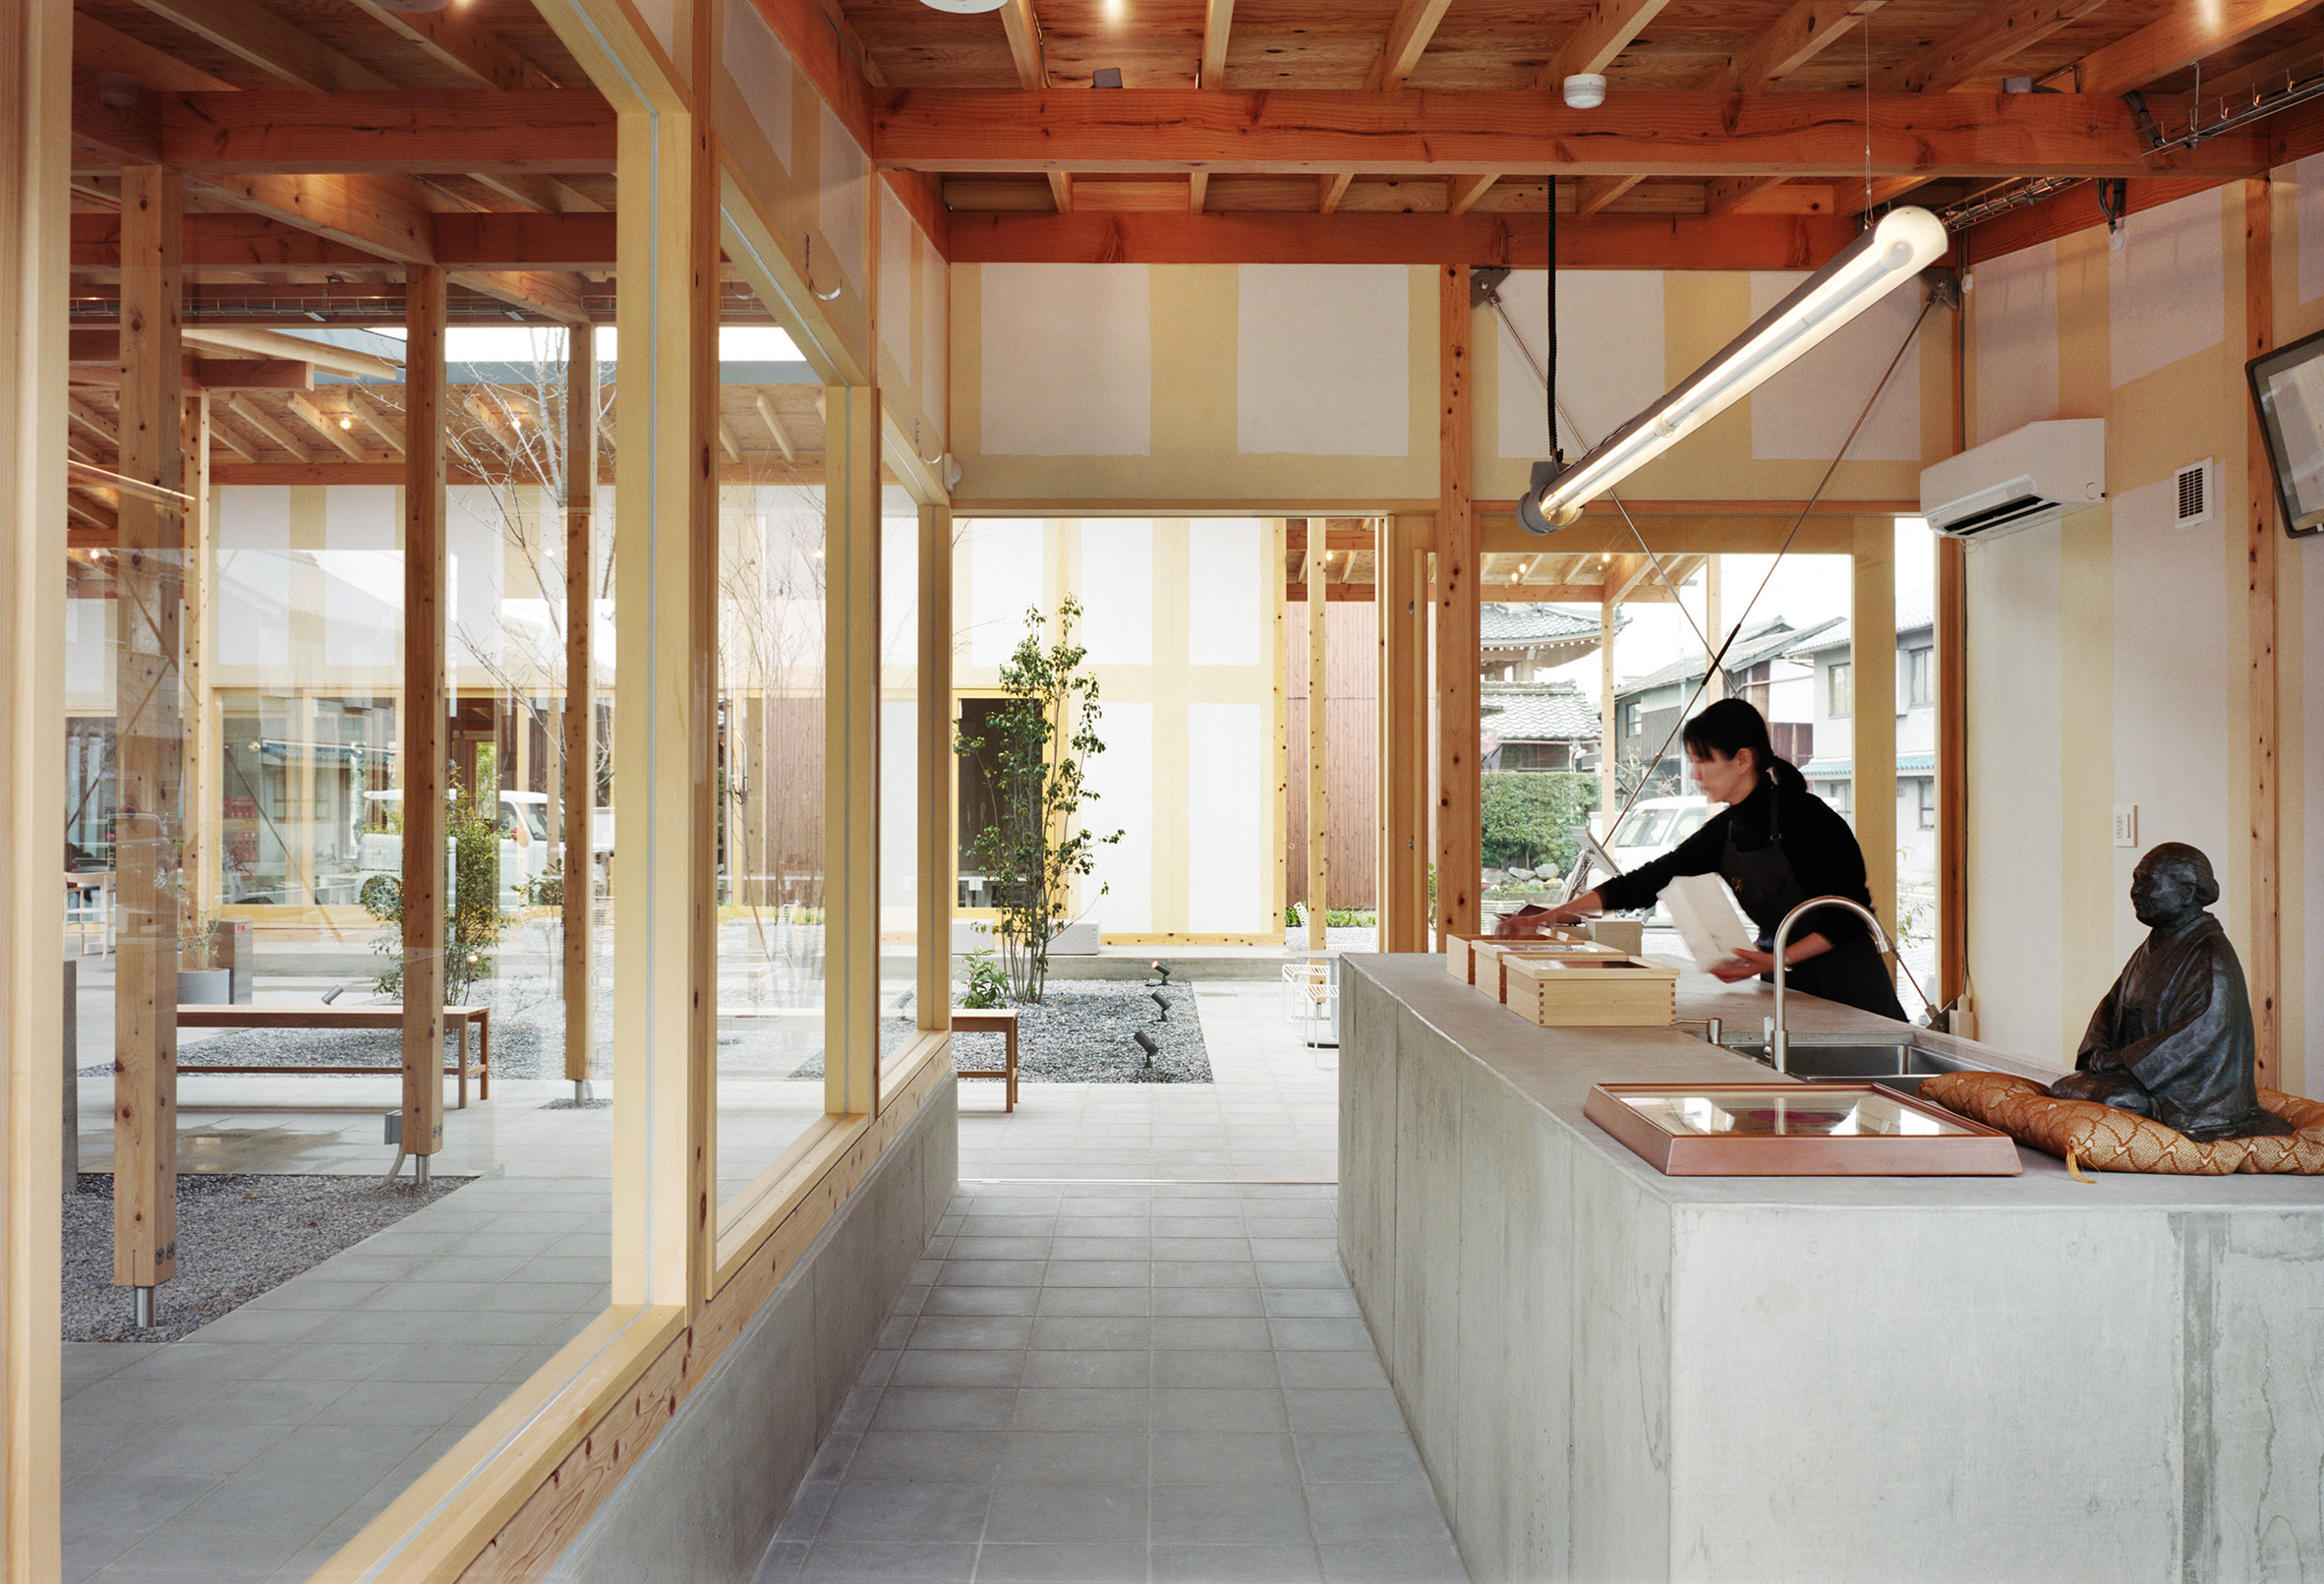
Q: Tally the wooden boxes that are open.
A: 1